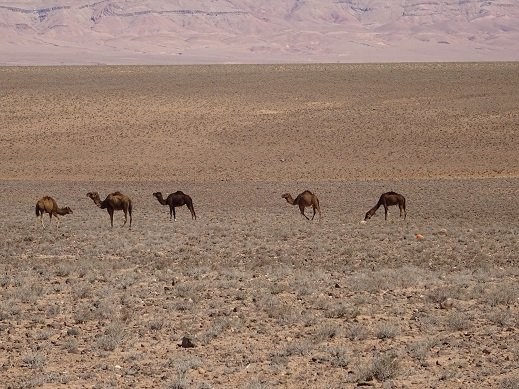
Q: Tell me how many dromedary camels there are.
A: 5